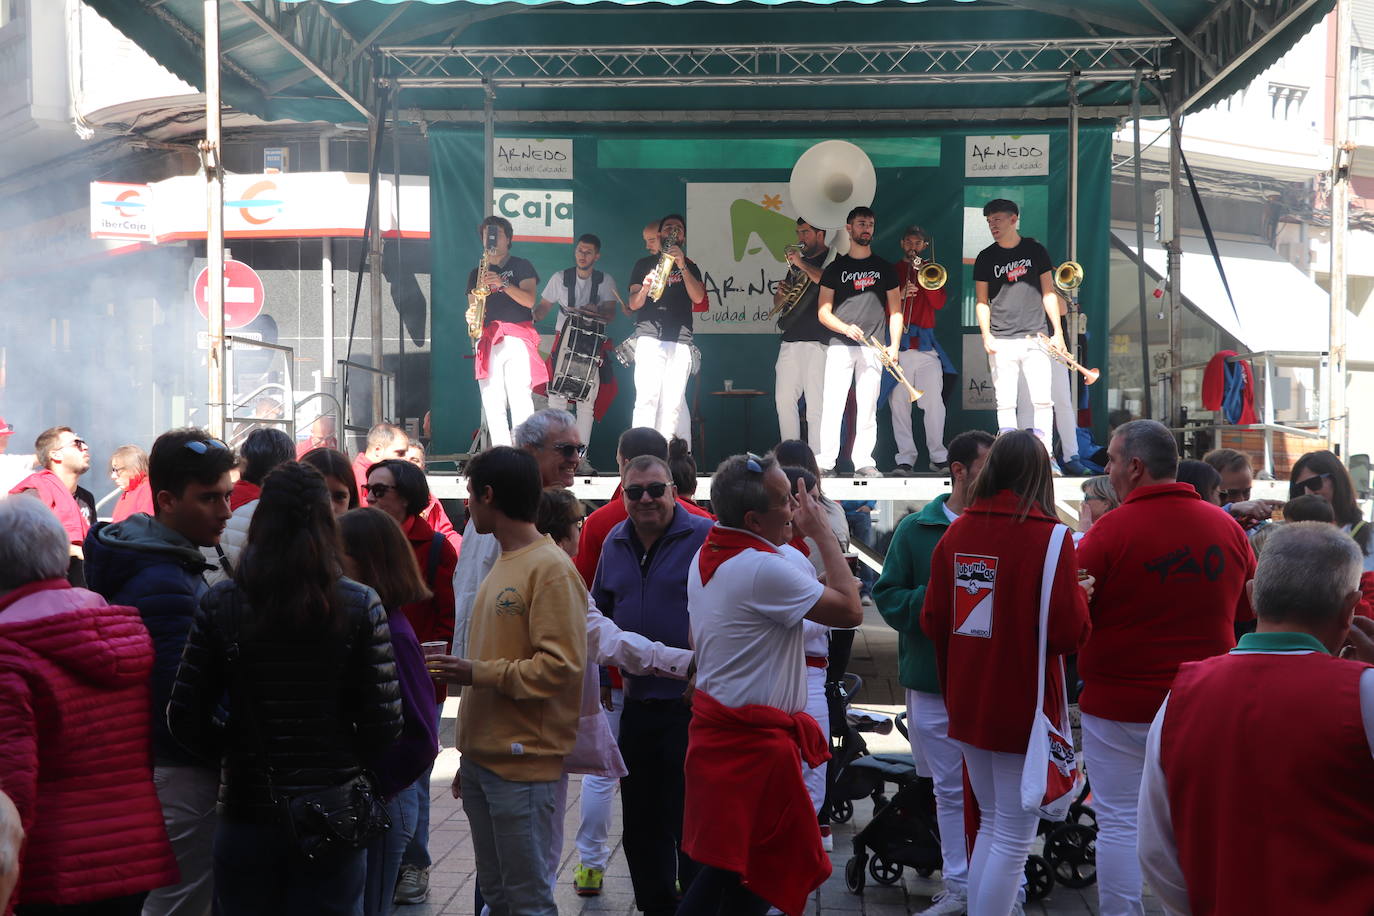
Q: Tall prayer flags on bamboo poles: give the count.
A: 0